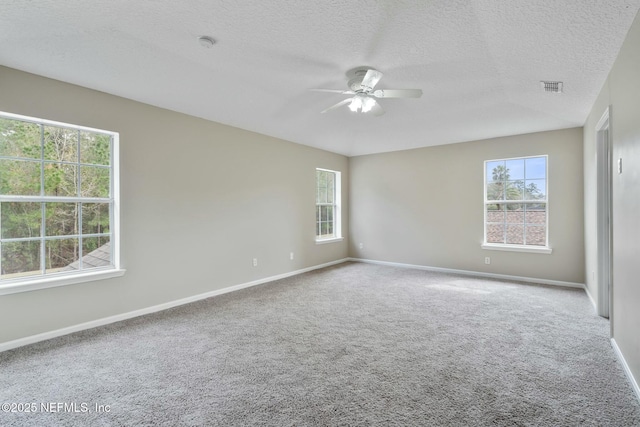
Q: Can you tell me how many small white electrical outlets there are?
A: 4